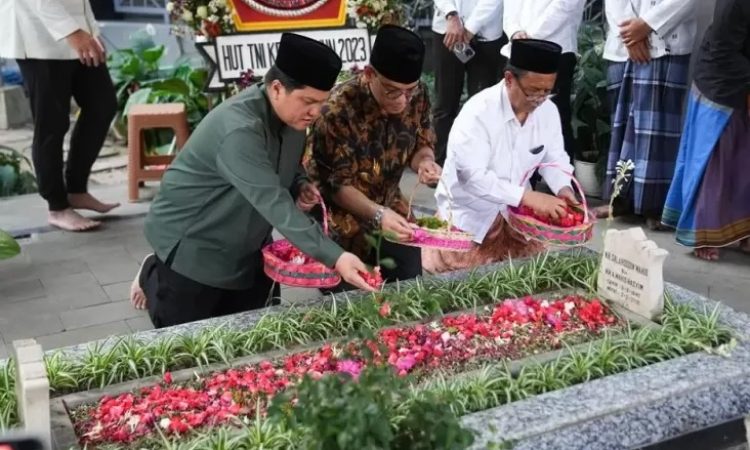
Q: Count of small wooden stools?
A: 1